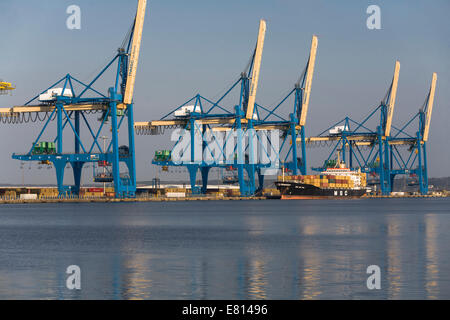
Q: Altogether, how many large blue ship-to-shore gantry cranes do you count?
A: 5